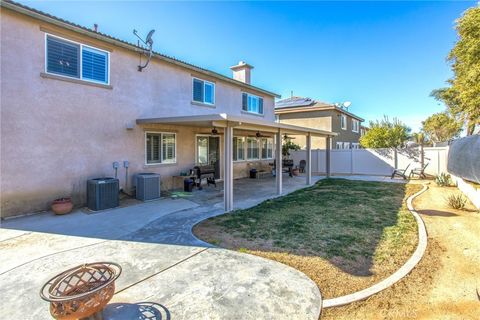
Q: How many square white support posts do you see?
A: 4